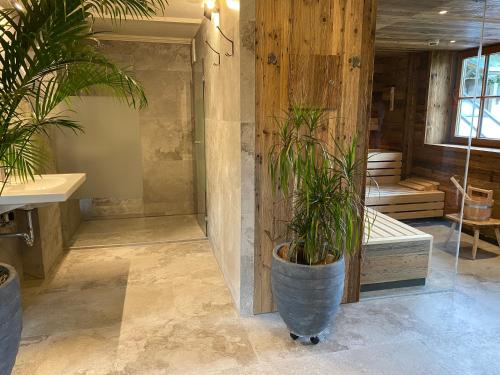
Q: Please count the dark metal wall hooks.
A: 2